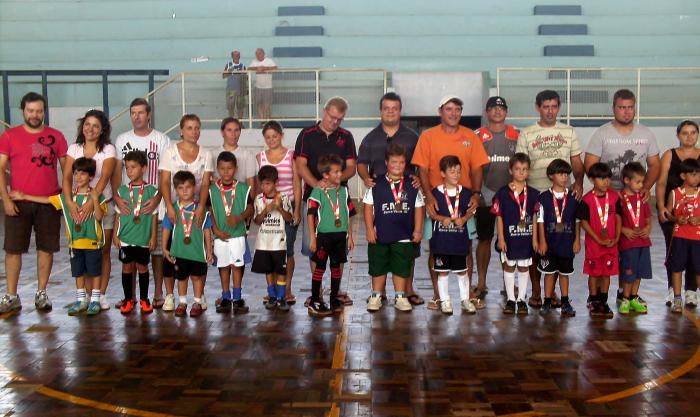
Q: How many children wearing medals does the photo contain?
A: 13